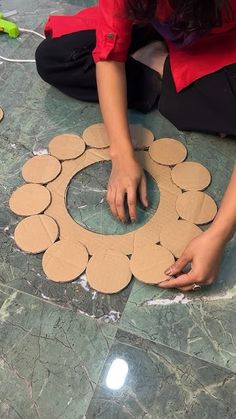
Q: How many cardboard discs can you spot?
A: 13